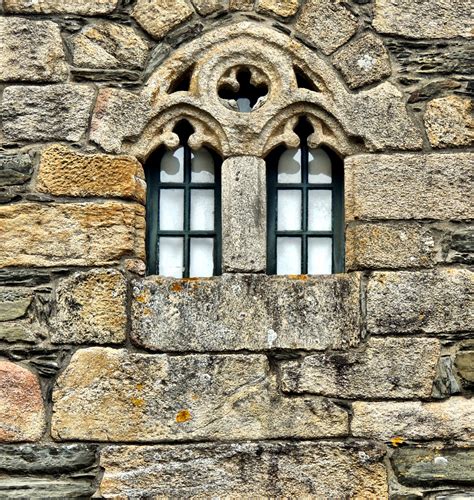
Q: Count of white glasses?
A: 12